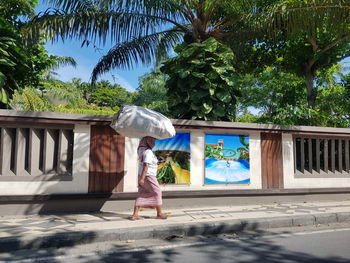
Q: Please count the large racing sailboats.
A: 0